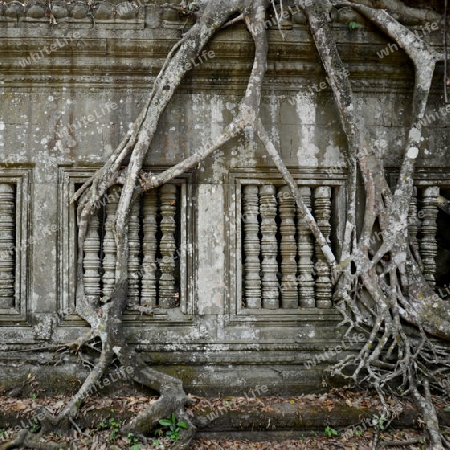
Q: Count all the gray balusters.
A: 13